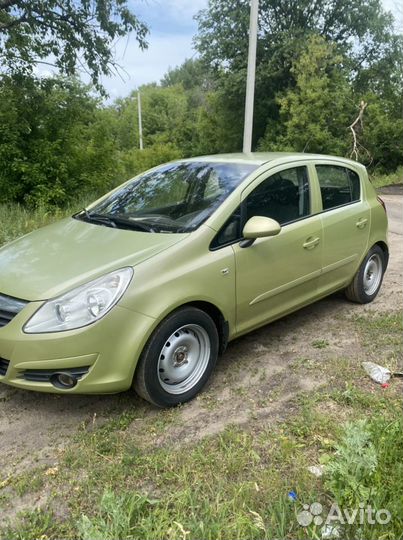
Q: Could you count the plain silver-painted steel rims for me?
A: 2